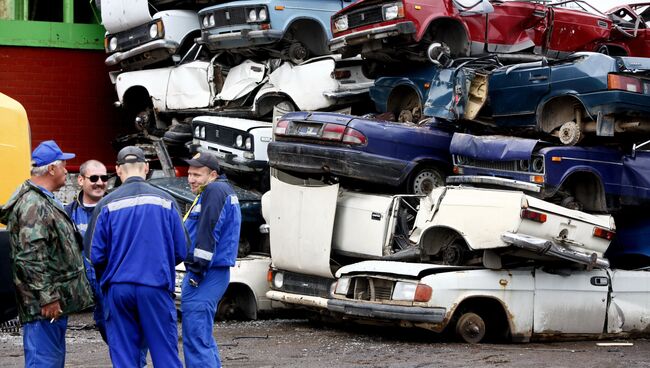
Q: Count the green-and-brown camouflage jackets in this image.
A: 1